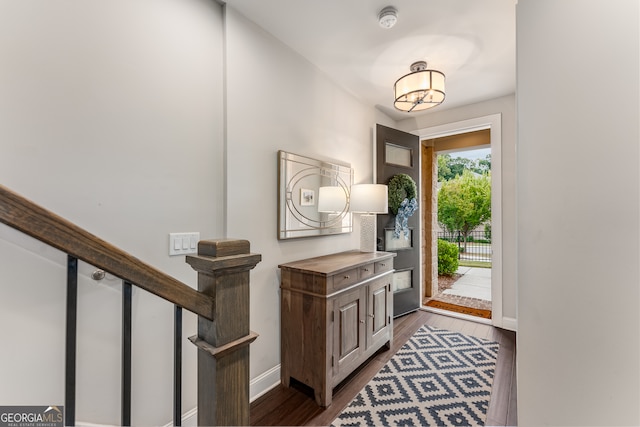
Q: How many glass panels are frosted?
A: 3